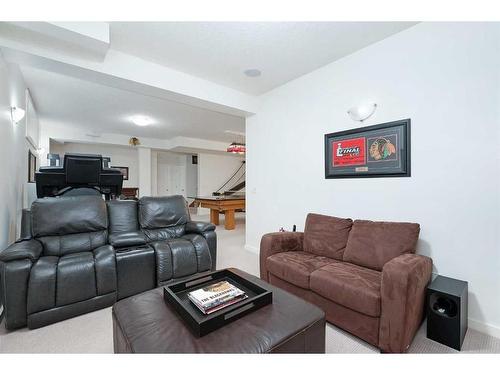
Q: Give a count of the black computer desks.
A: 1